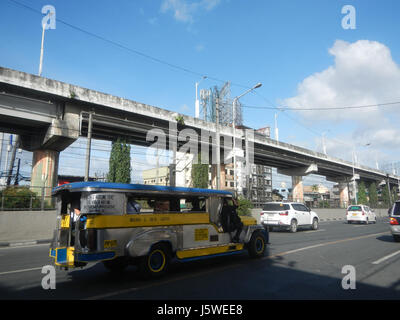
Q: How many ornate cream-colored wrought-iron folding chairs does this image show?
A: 0